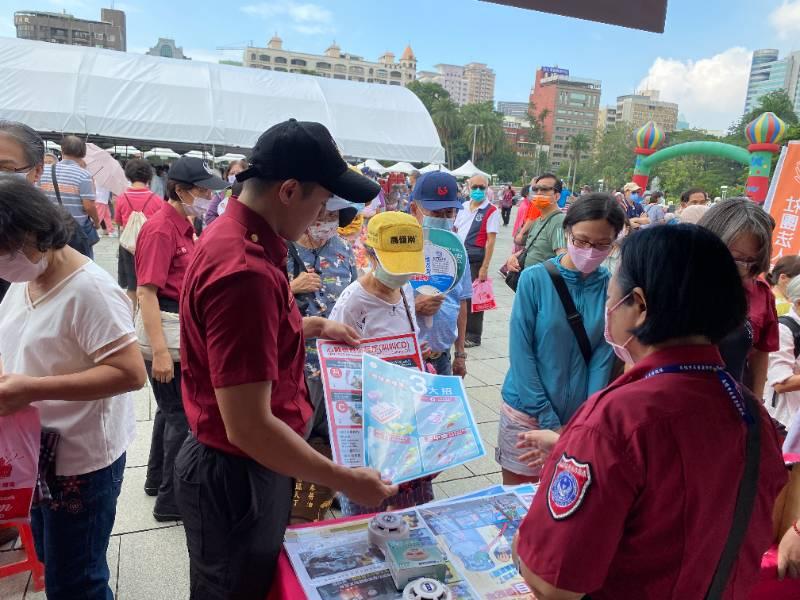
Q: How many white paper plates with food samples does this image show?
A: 0